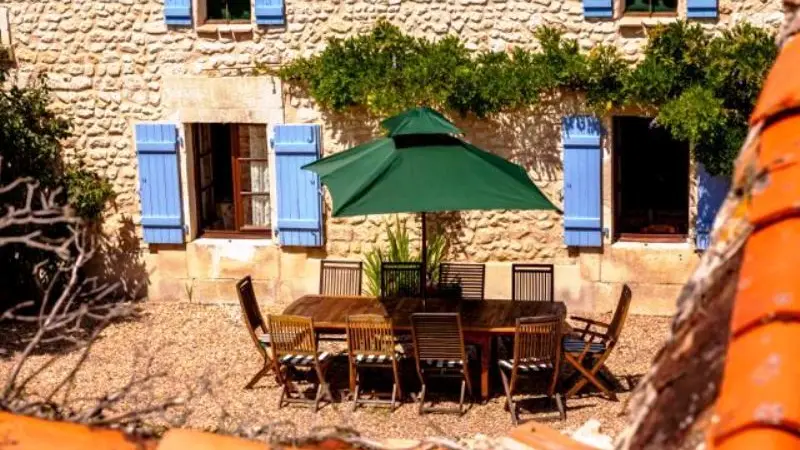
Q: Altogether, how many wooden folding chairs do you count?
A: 10